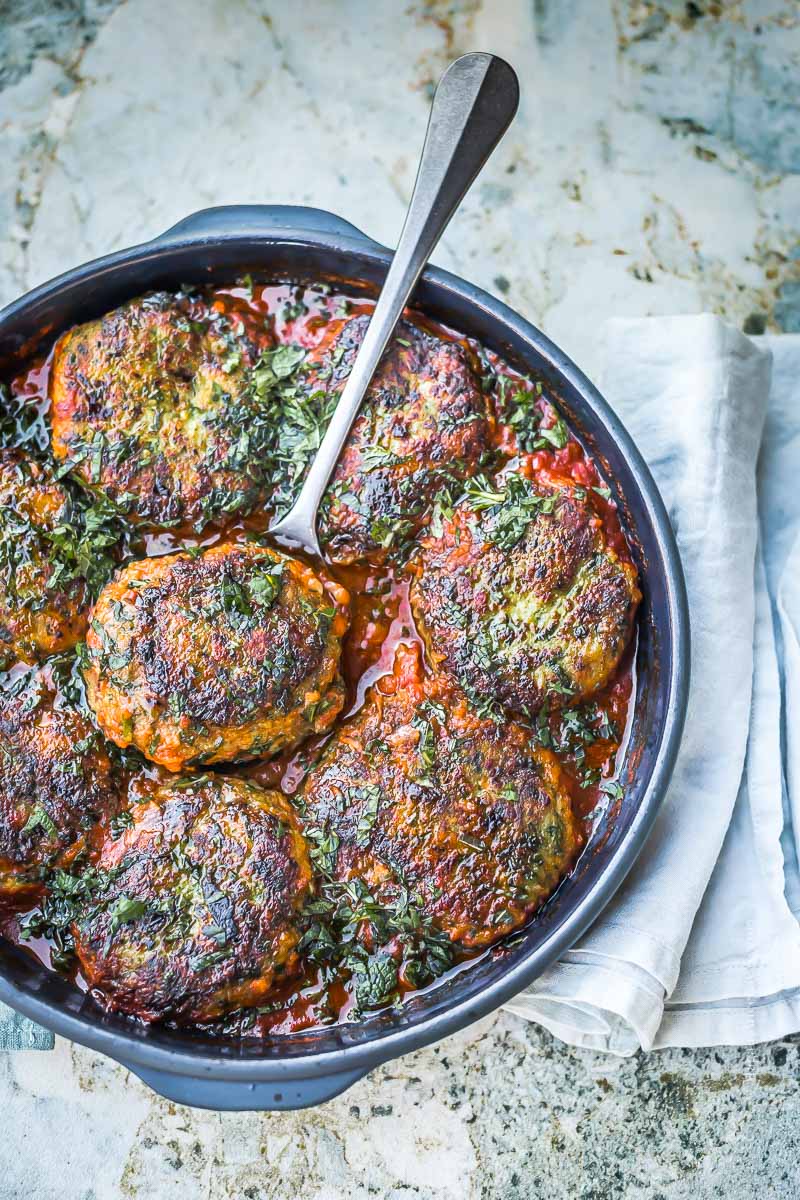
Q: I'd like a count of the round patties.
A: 8